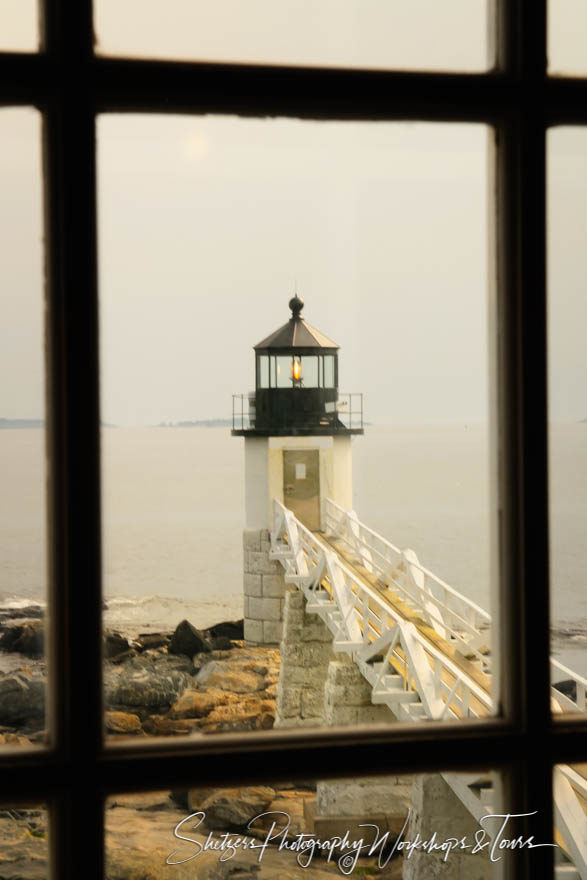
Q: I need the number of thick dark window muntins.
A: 4